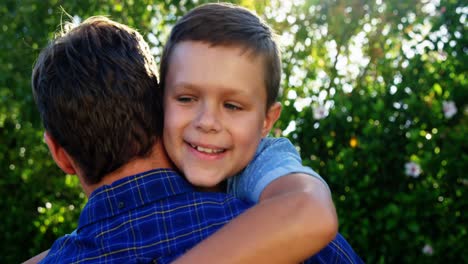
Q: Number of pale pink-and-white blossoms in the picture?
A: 4